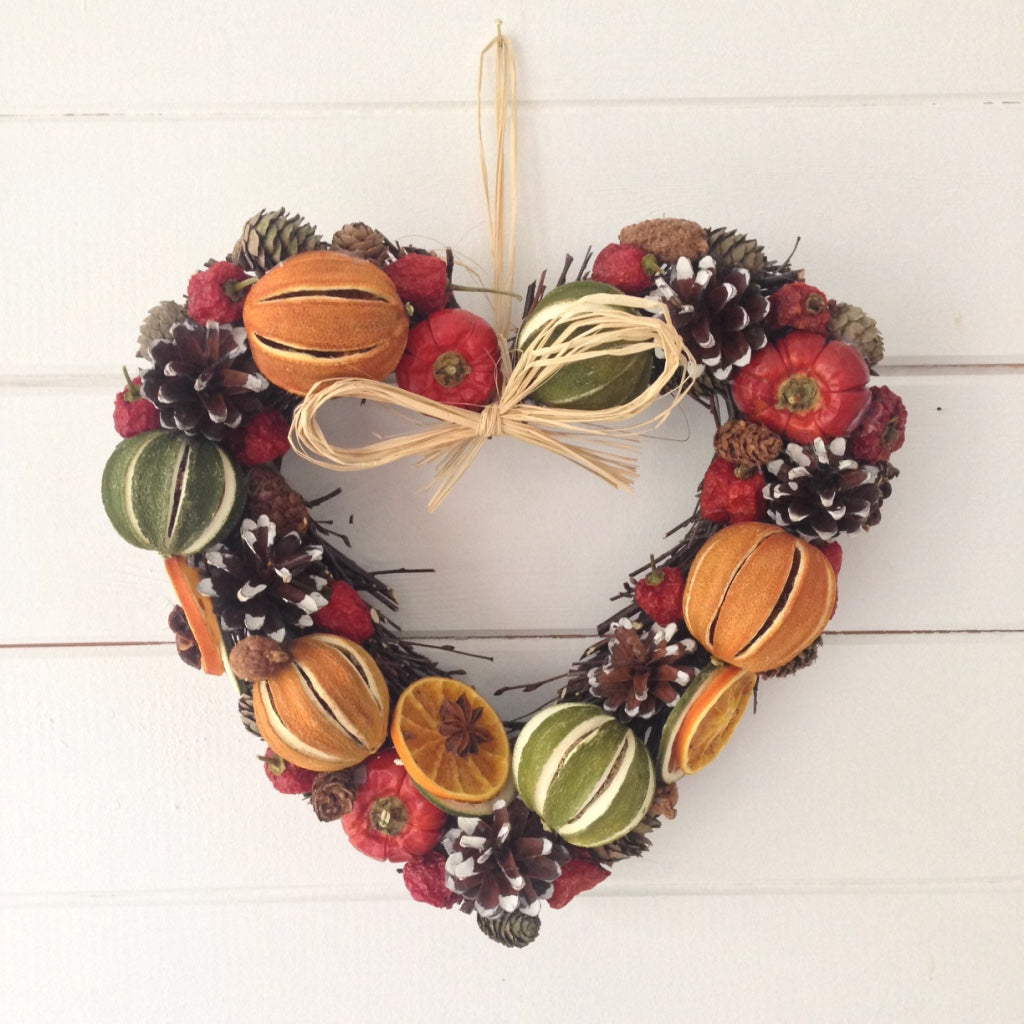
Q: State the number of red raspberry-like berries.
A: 14